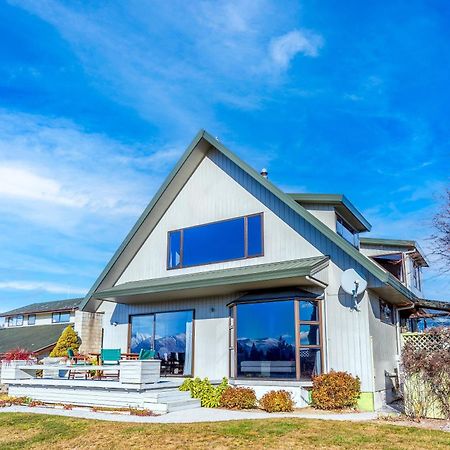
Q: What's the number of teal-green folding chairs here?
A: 3